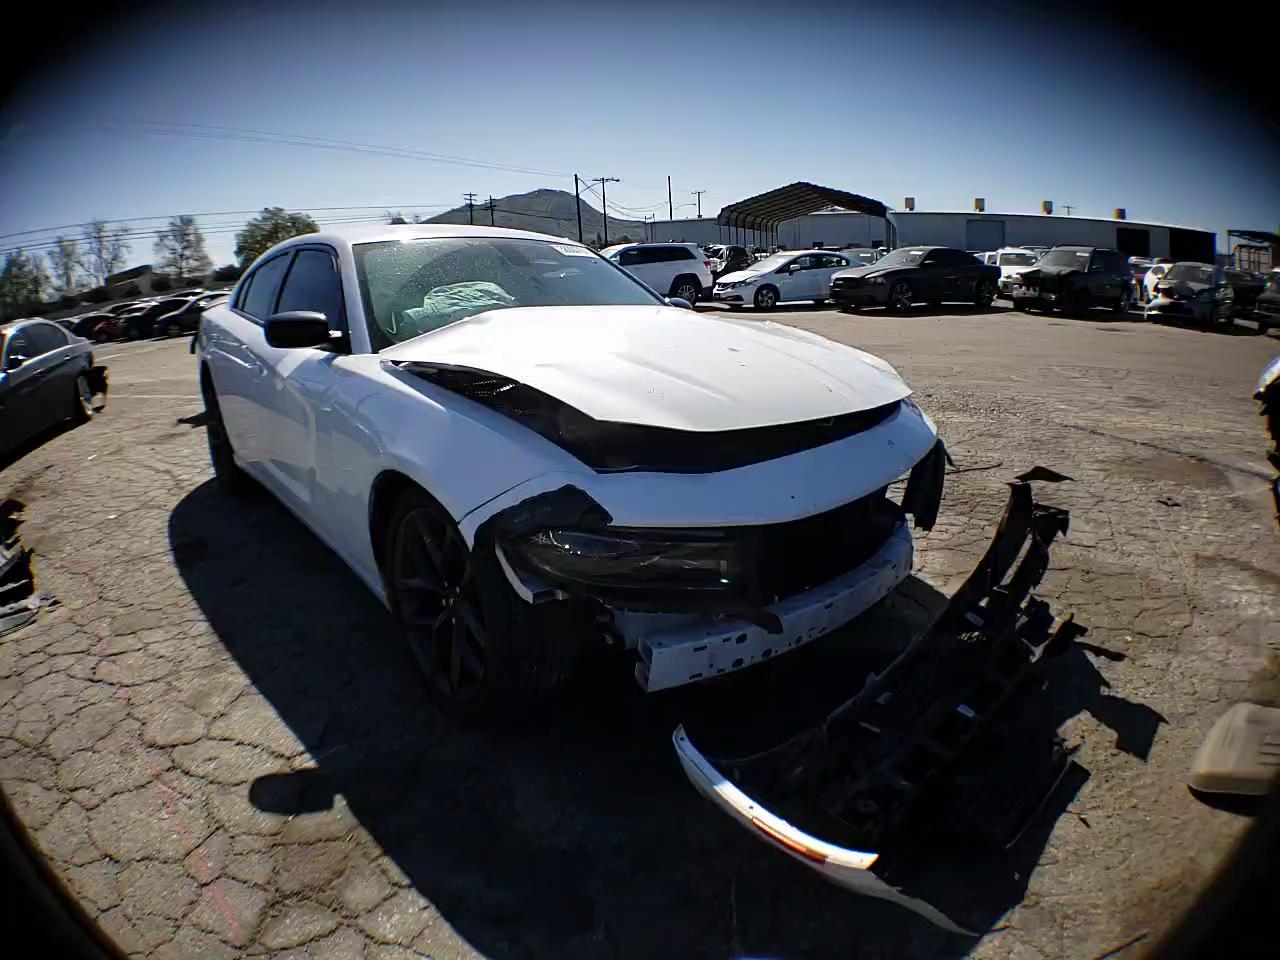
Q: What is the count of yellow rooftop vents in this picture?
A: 4